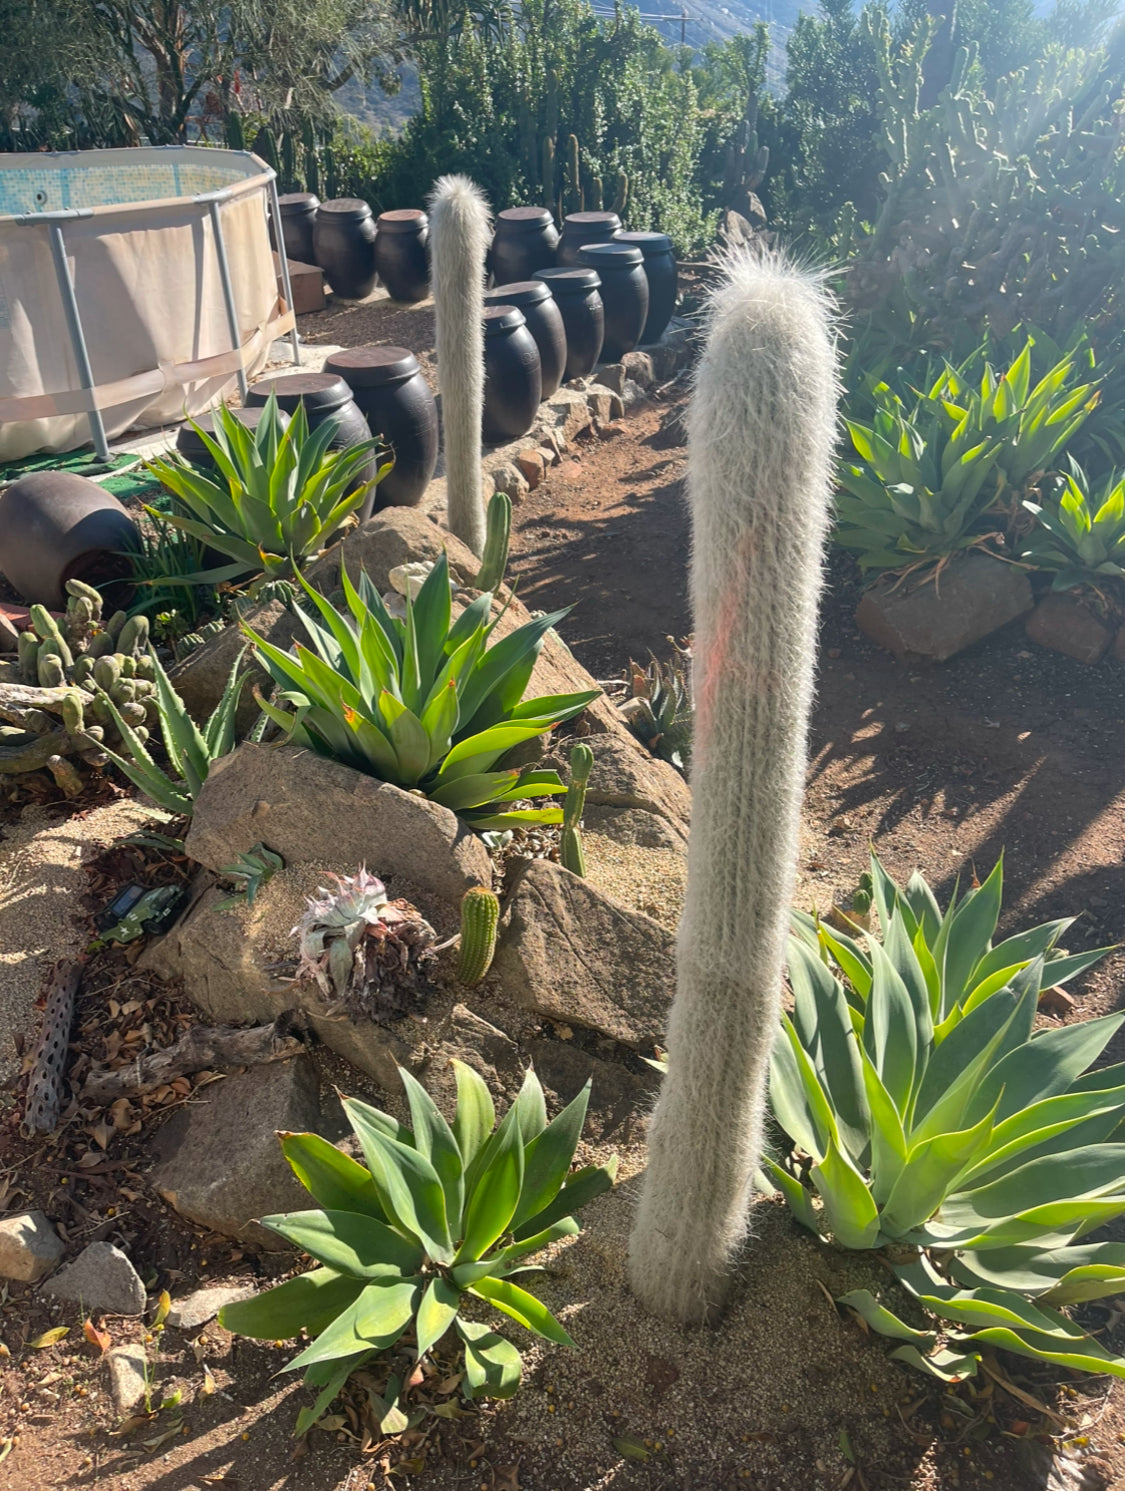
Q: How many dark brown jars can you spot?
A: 14